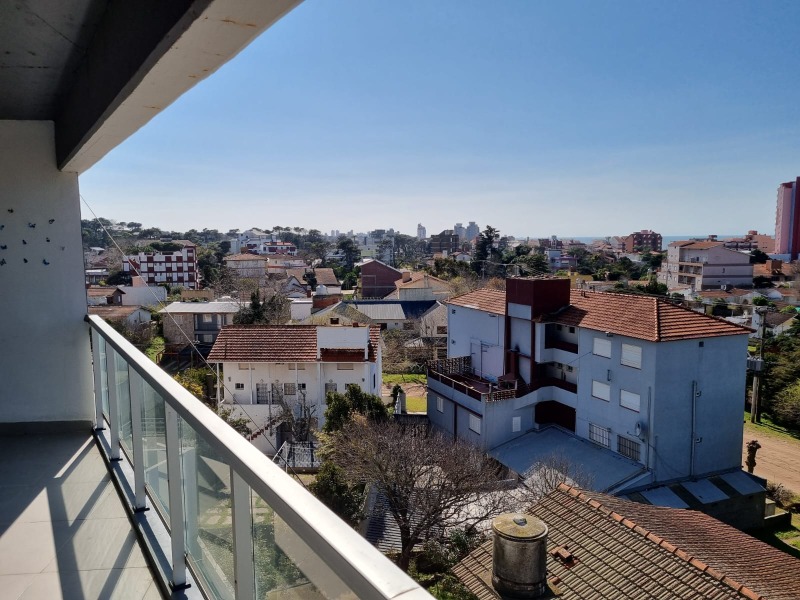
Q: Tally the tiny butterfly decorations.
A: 11